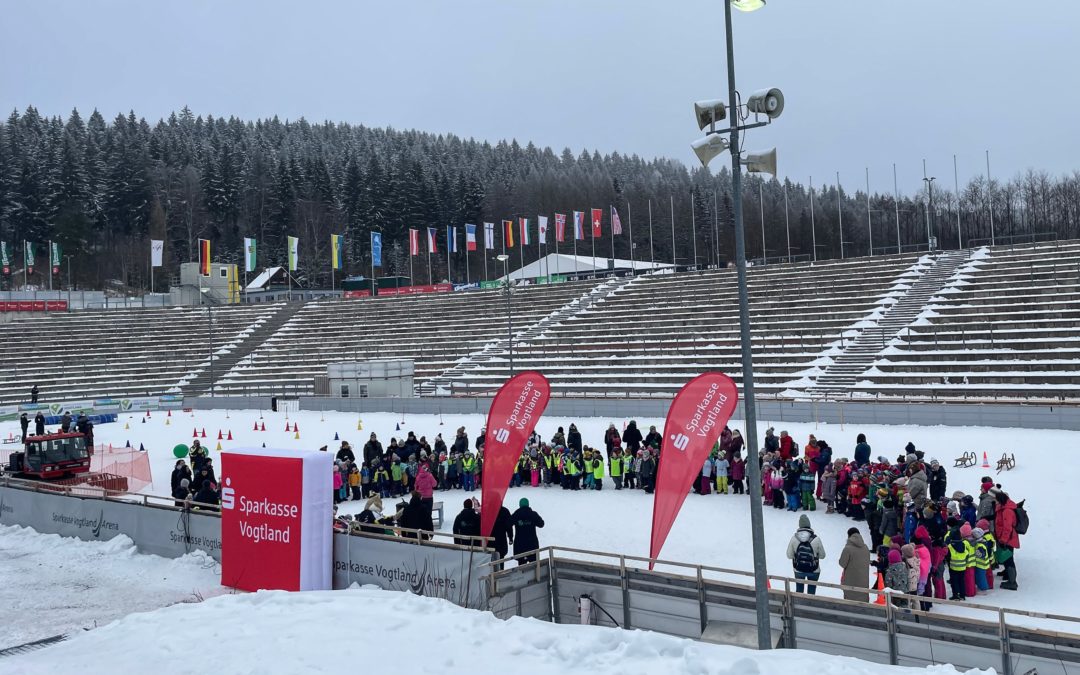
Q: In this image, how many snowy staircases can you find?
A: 3